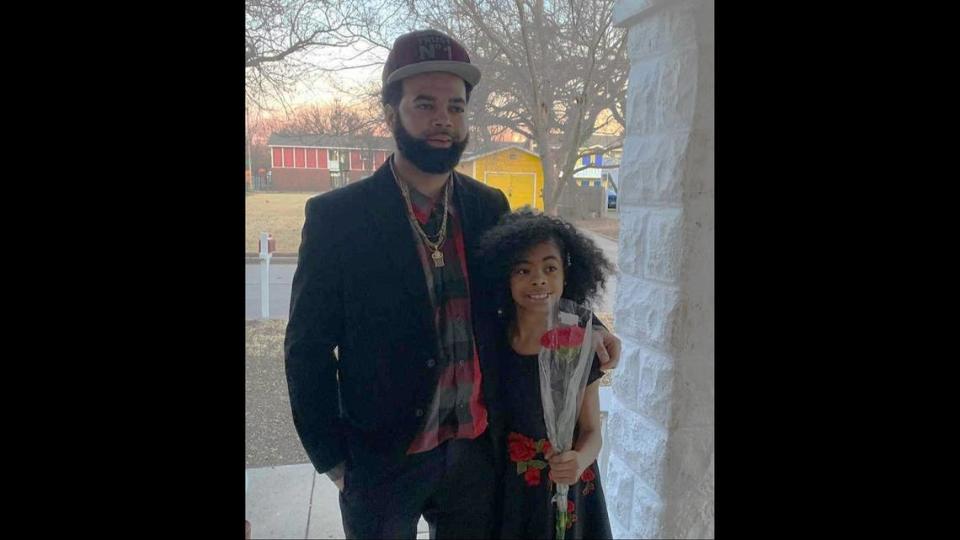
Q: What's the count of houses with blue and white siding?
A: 1